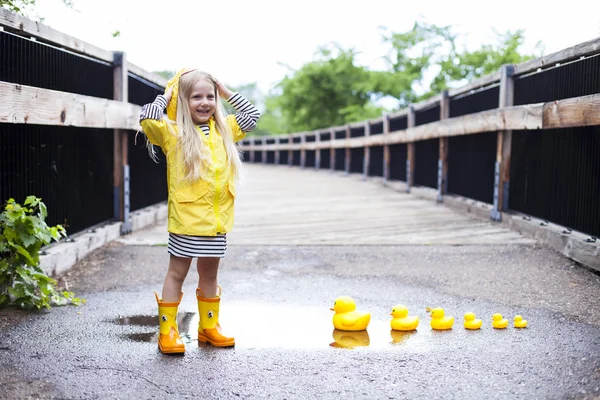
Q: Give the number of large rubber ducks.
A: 1